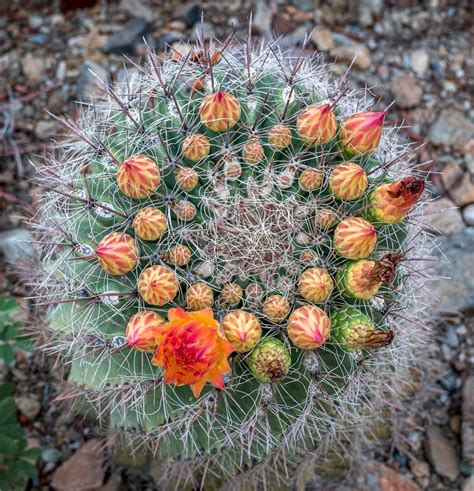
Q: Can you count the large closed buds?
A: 13